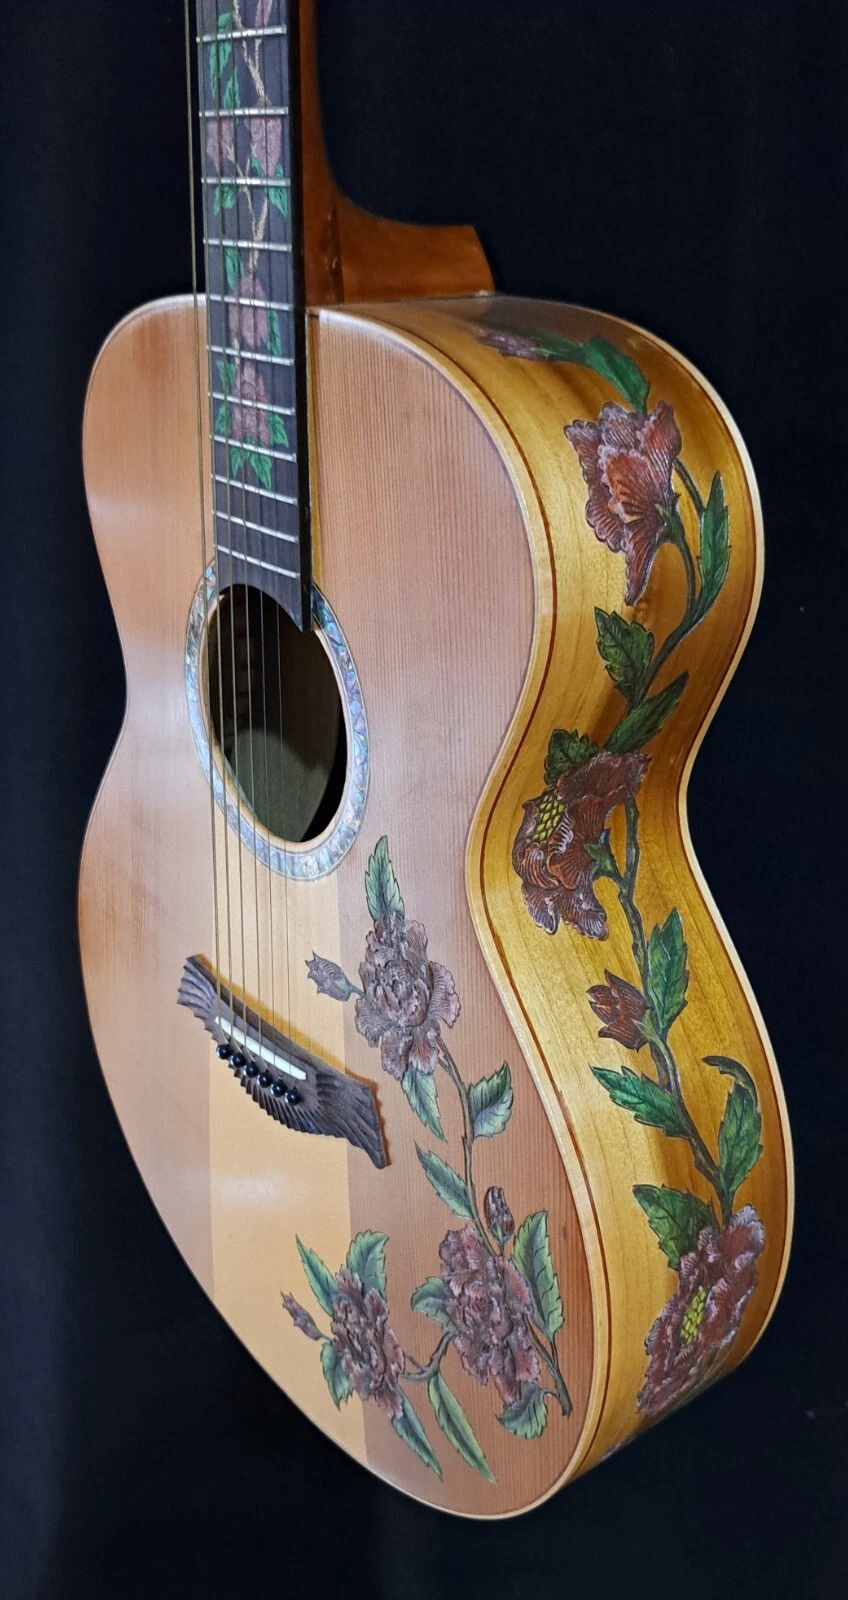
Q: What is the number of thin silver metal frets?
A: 11